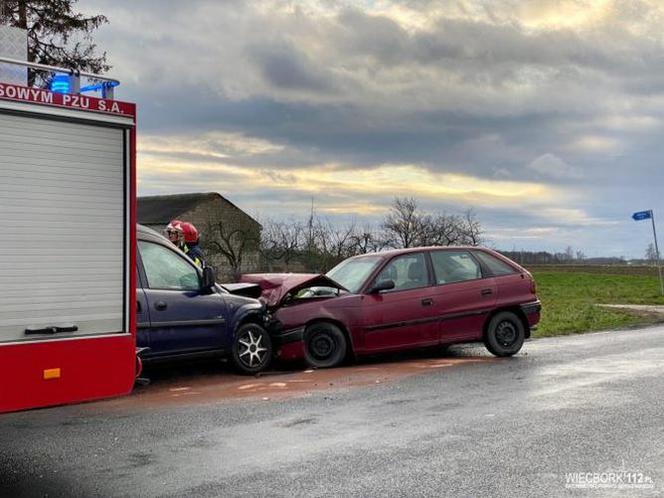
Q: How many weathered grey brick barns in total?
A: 1